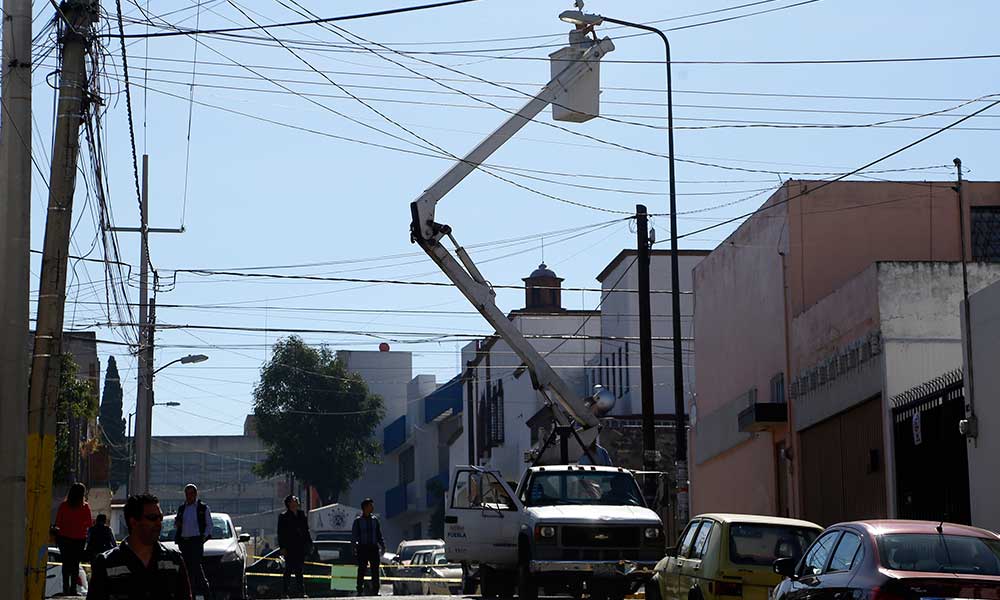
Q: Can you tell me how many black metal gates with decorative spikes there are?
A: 1